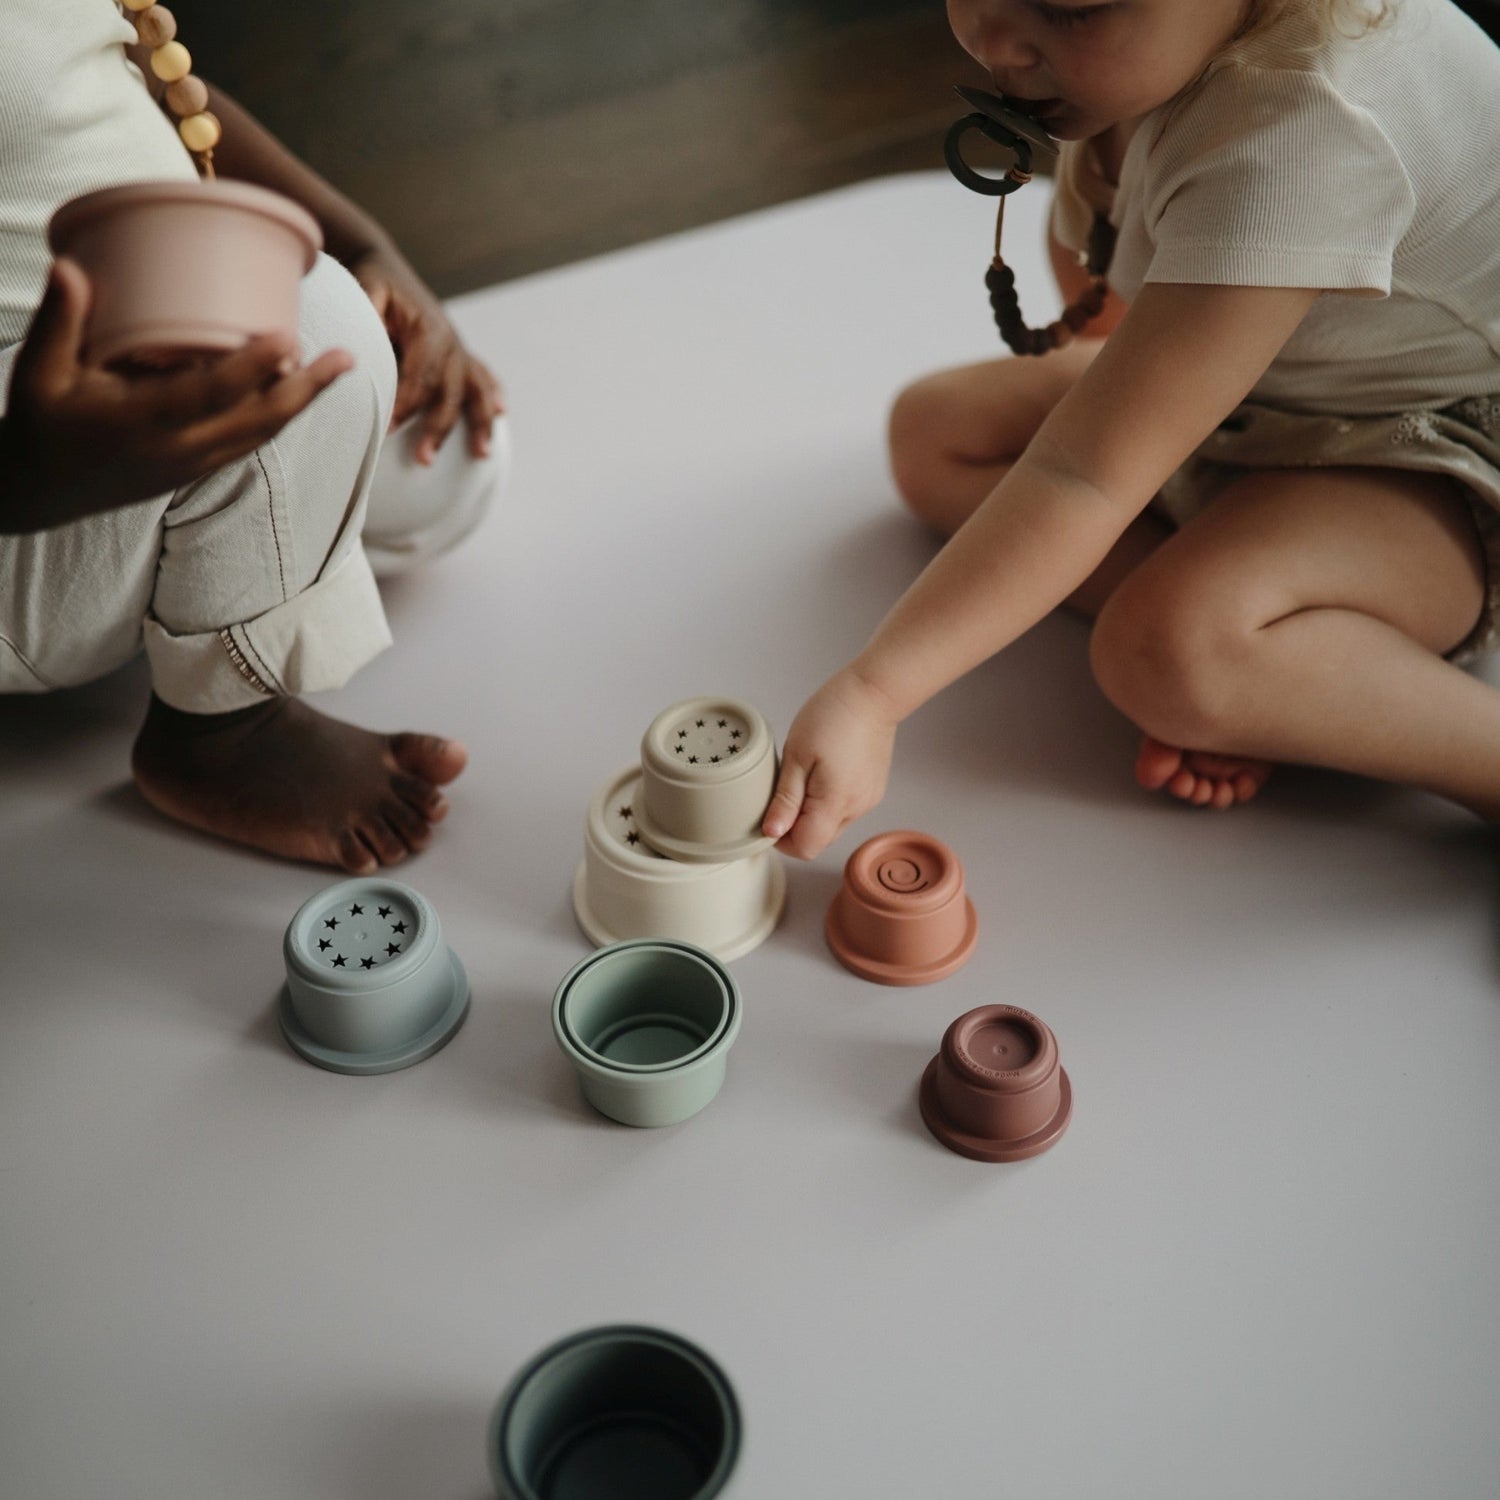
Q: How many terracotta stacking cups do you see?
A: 1